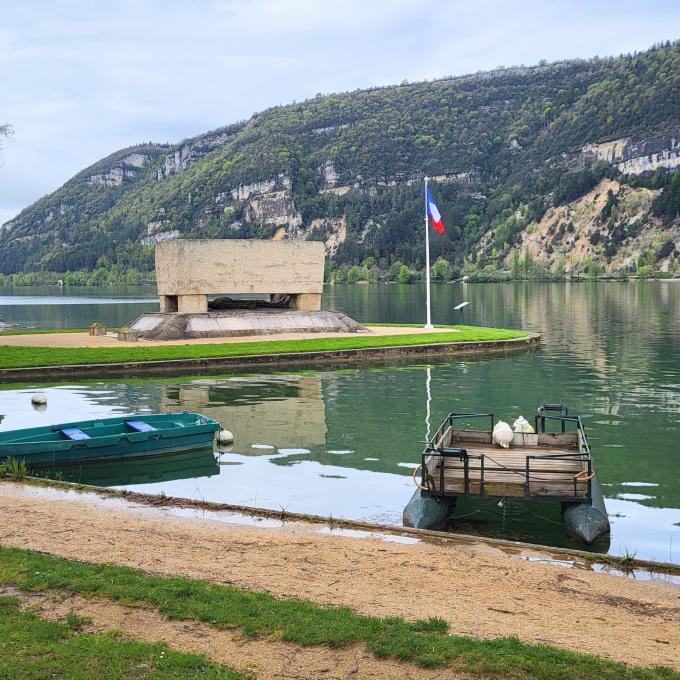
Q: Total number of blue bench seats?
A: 2